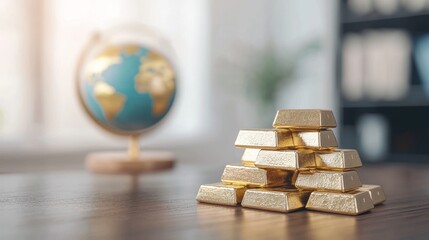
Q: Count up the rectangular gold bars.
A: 12